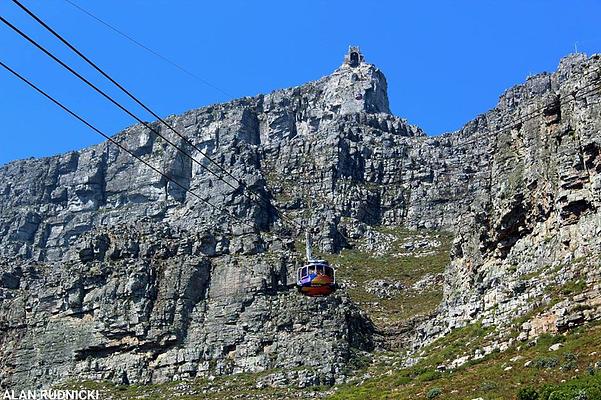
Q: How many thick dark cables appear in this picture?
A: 3